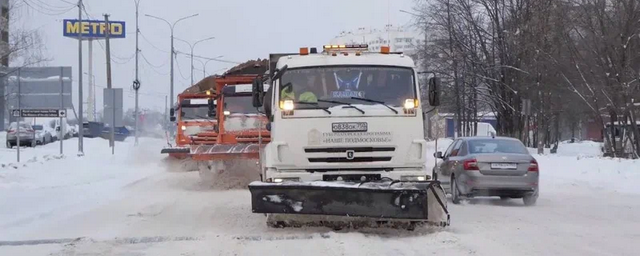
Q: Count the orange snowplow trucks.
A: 2